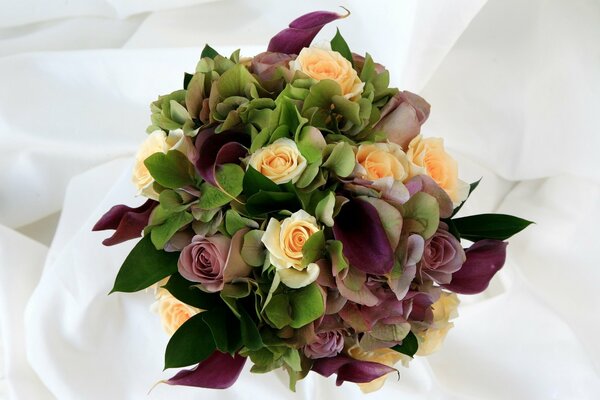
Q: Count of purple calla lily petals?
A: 7